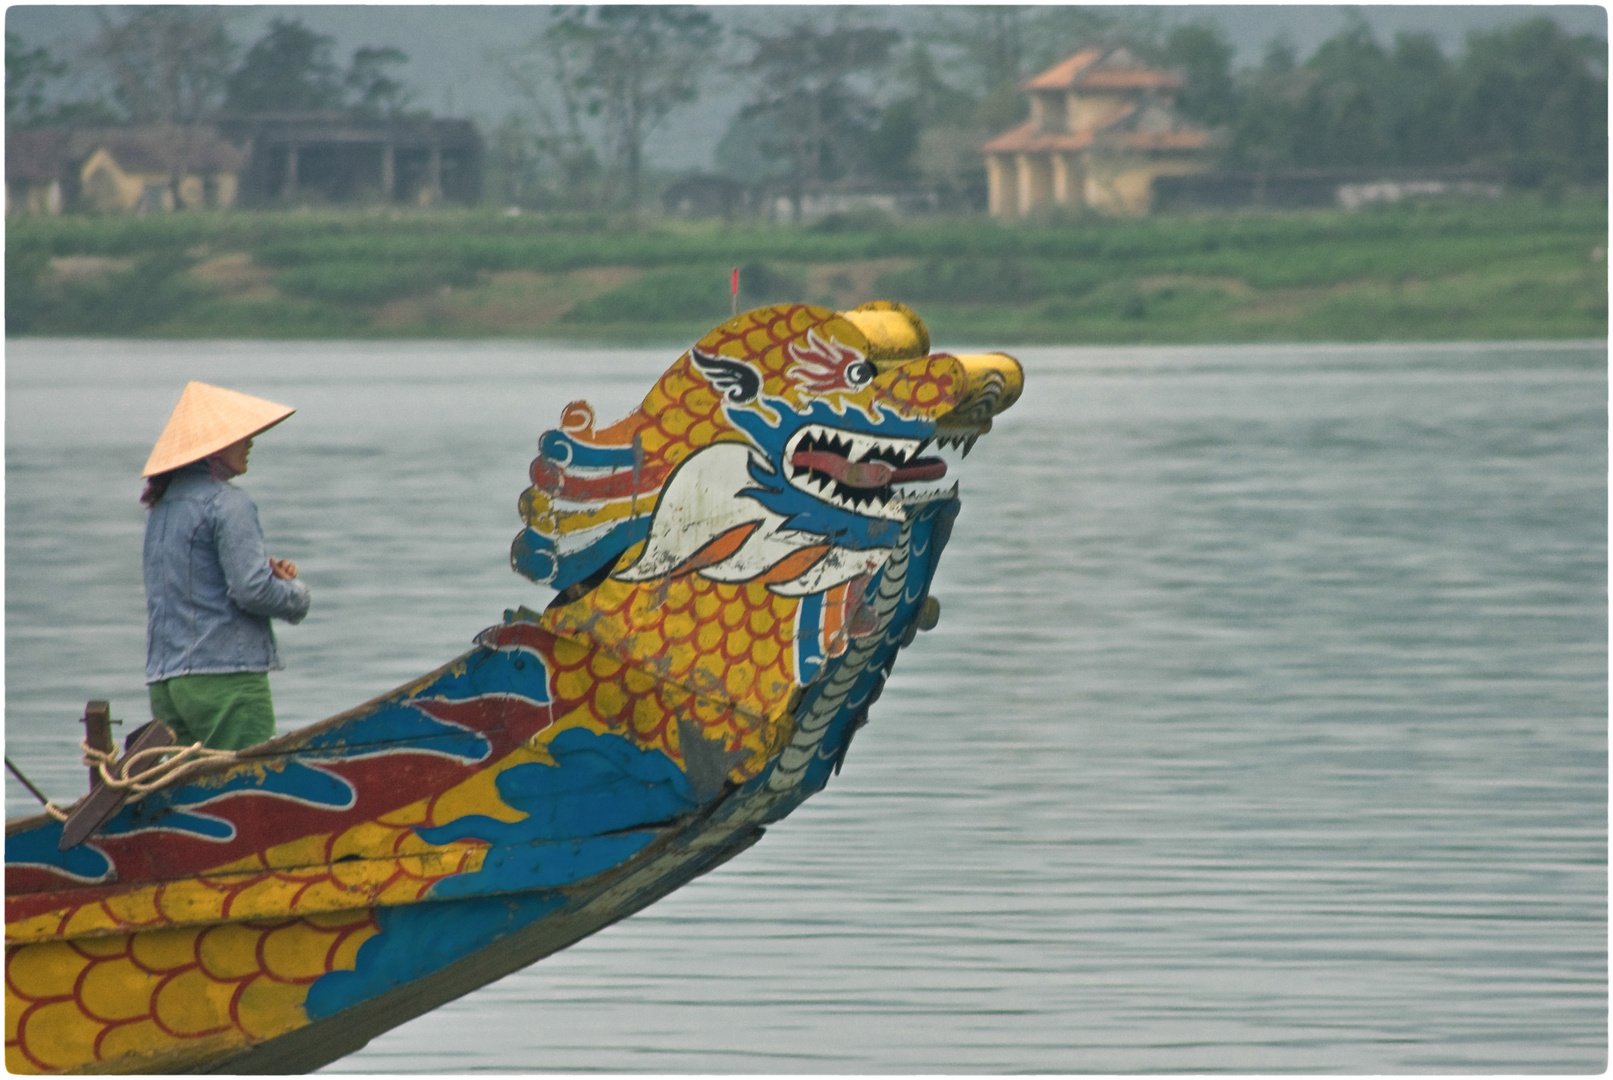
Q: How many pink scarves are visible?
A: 1